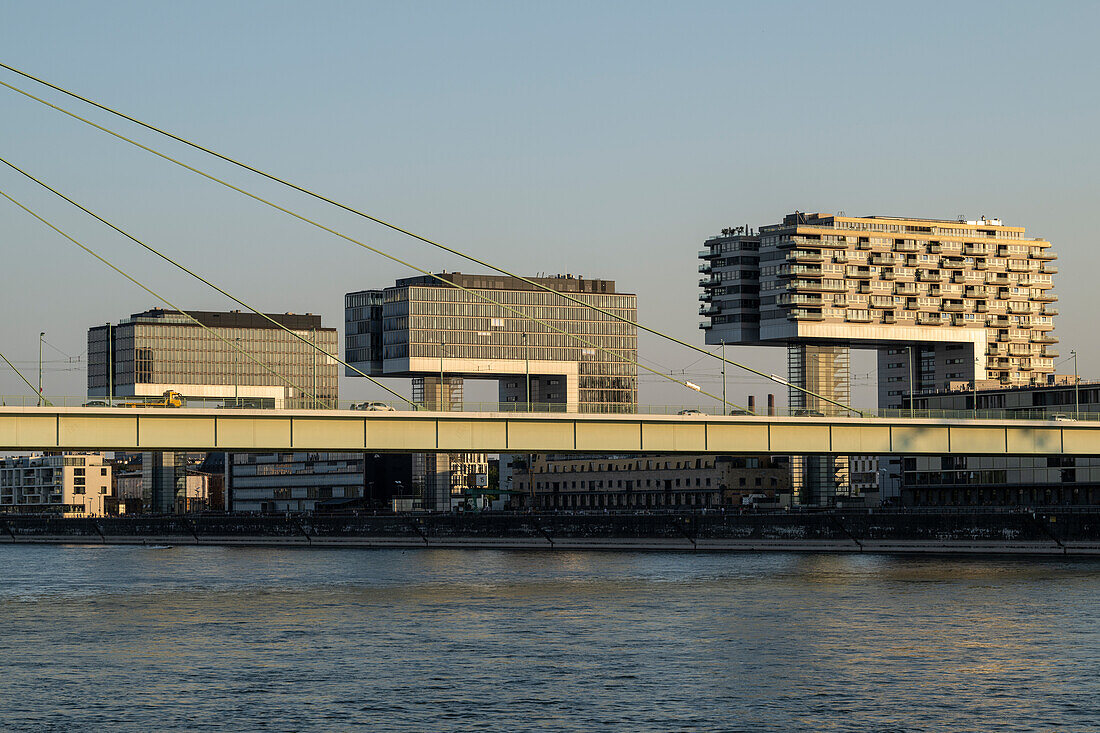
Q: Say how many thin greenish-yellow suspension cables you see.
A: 5